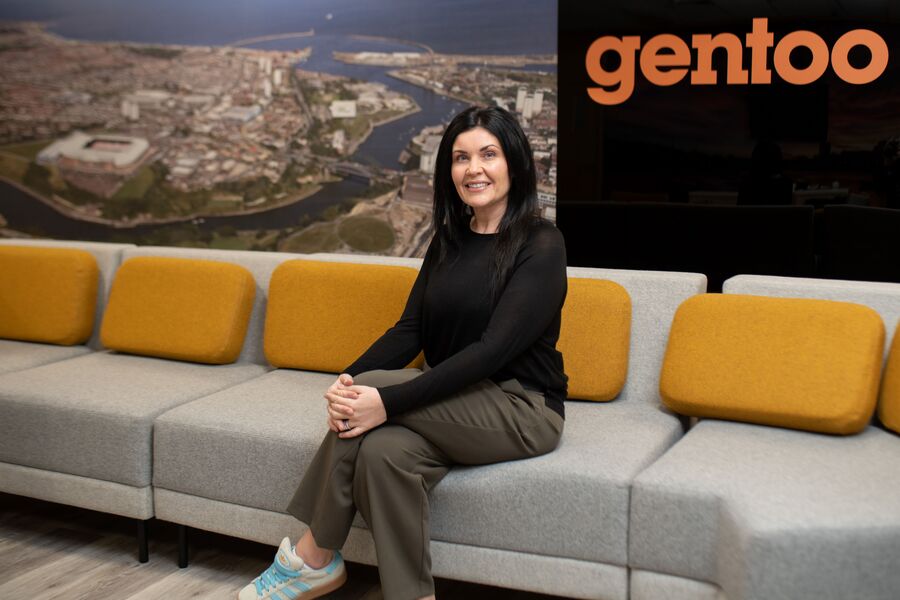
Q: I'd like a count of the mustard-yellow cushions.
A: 6